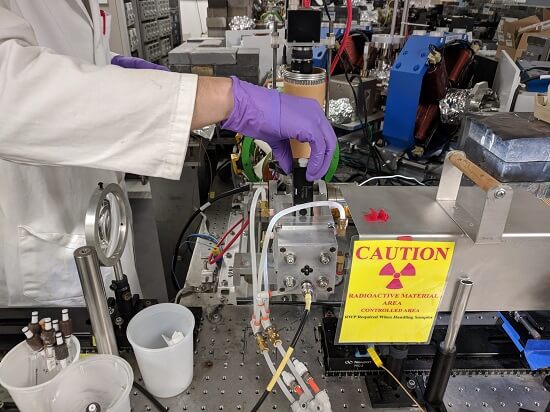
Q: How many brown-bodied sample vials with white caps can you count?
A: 6